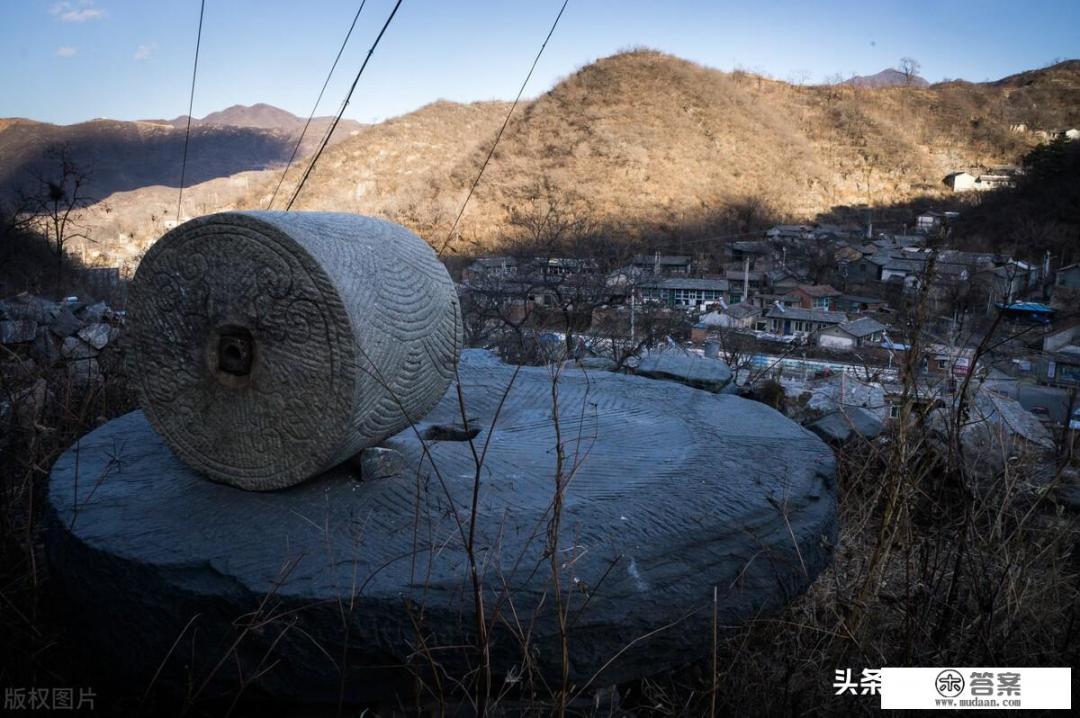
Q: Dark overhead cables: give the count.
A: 4